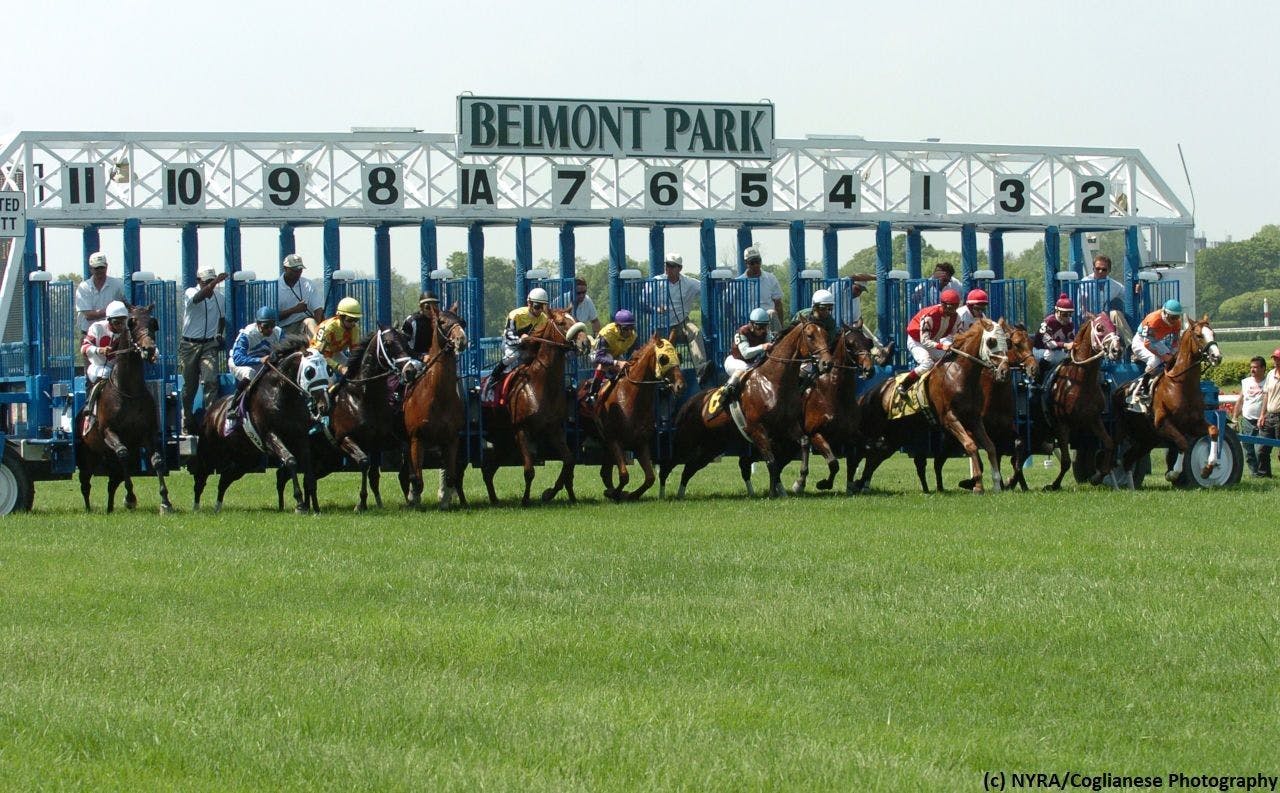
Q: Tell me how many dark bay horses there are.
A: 3